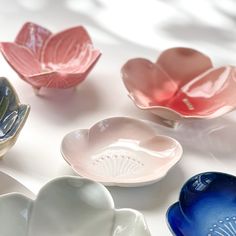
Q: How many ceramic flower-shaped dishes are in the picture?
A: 6